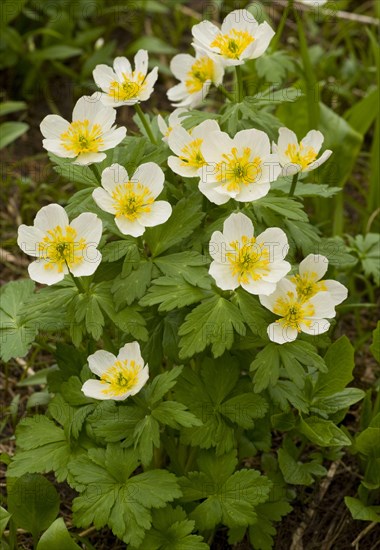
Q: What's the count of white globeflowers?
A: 14